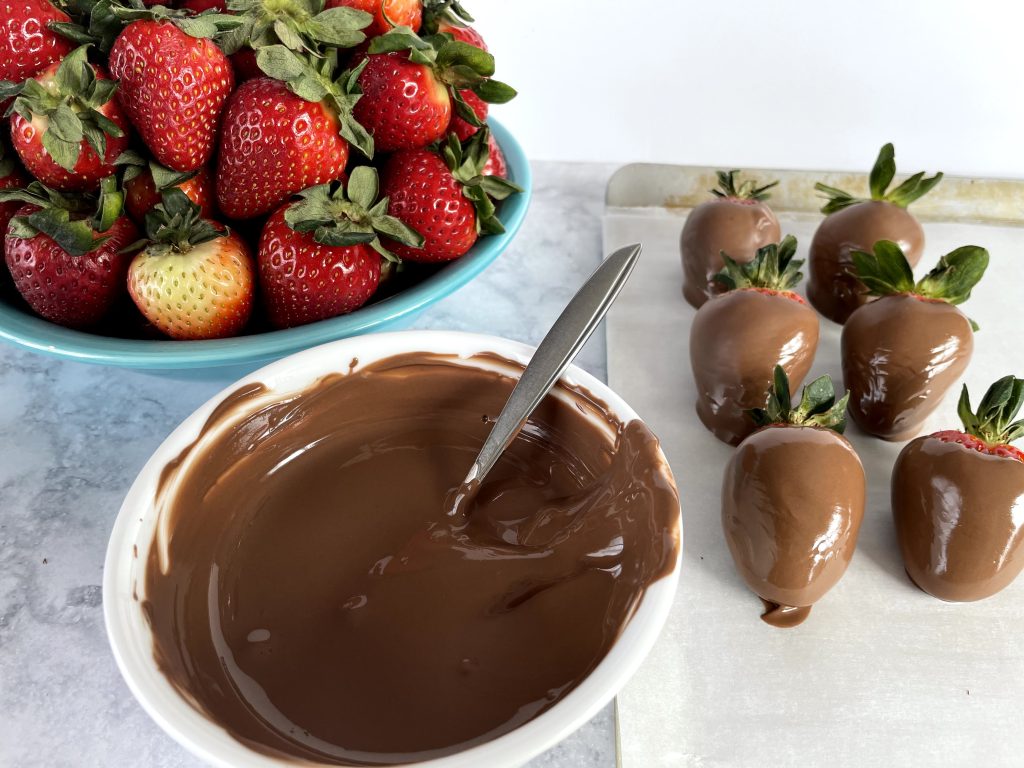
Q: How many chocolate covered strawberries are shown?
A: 6